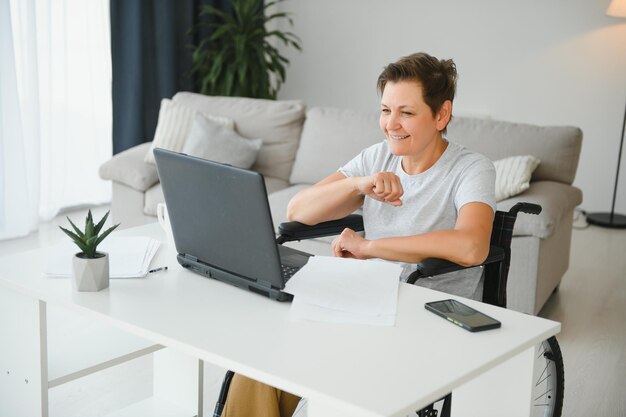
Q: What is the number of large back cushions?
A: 3